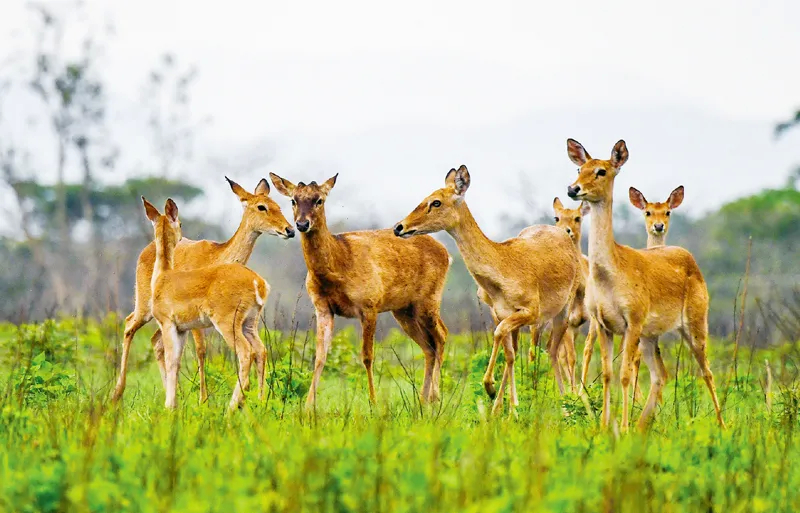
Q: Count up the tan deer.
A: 7